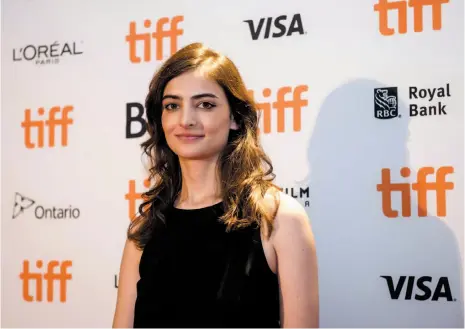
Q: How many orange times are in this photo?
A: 7